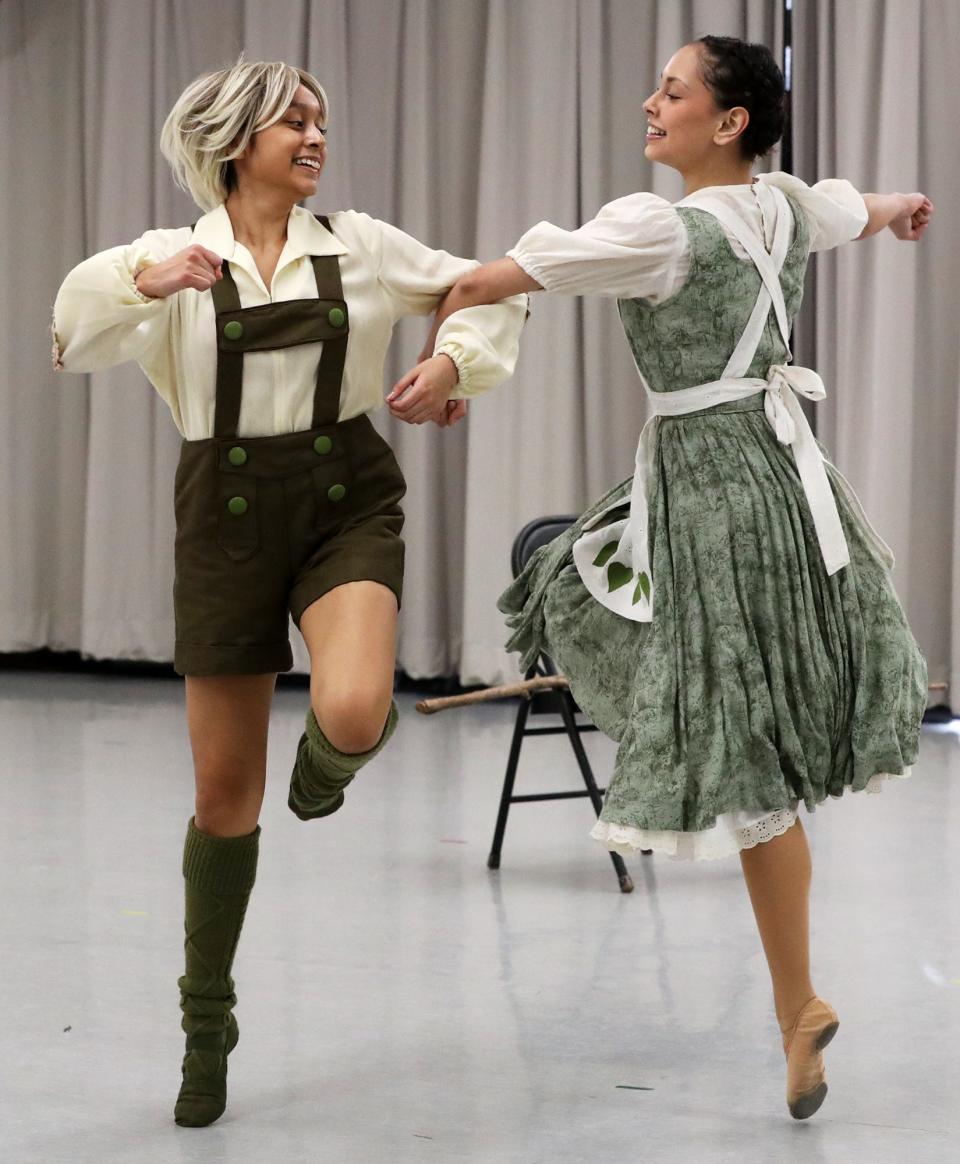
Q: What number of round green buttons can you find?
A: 6